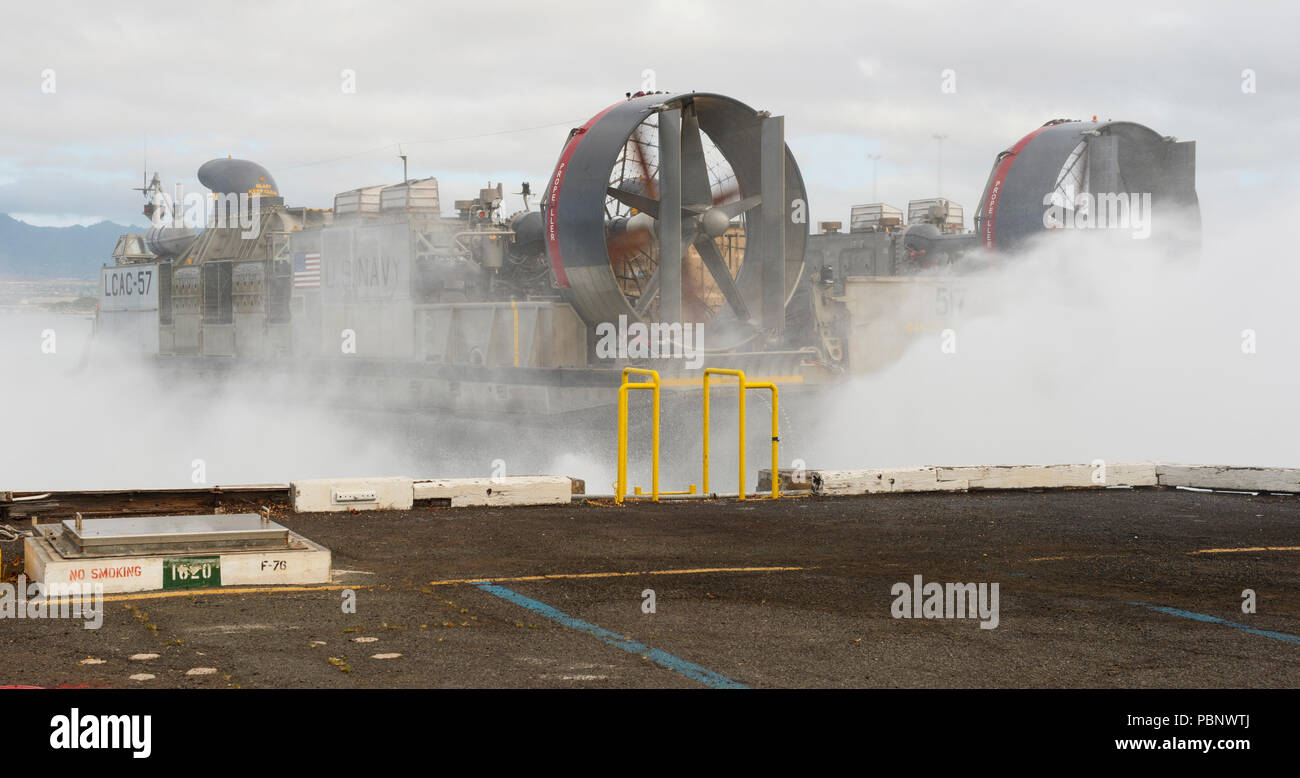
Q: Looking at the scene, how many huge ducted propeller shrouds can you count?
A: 2